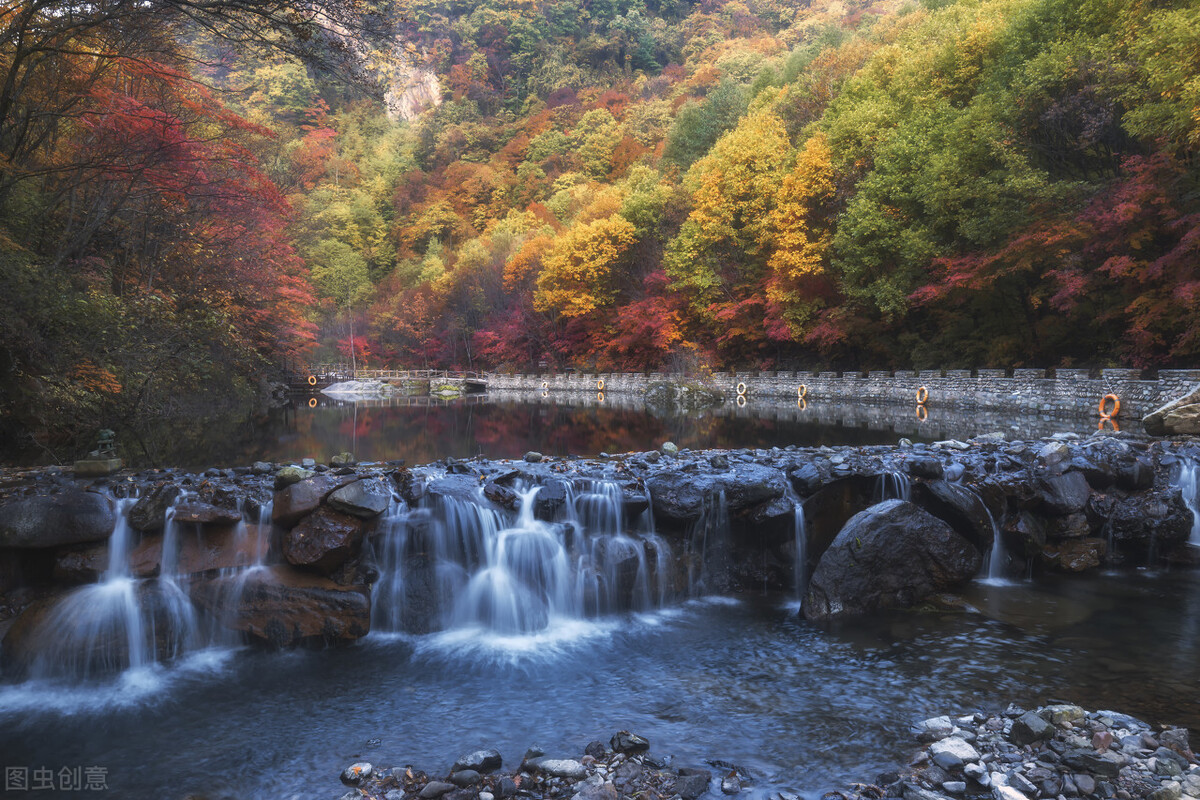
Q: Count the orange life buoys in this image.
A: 7